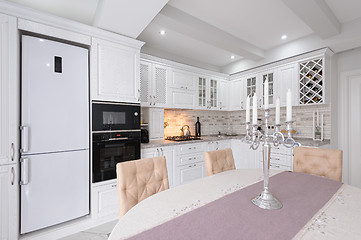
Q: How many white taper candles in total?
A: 5